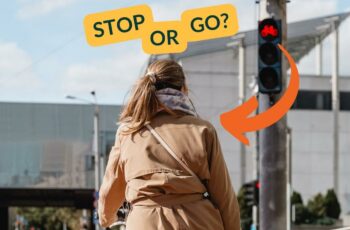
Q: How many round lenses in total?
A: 3